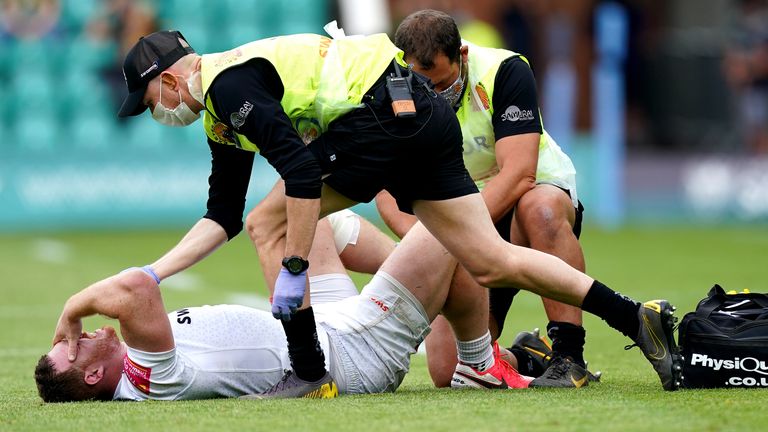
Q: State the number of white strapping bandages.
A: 1